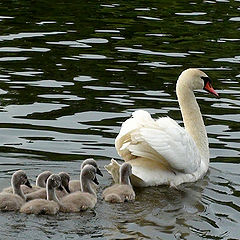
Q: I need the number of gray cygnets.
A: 7